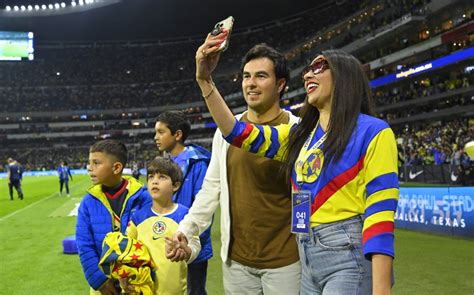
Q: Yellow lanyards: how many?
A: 1